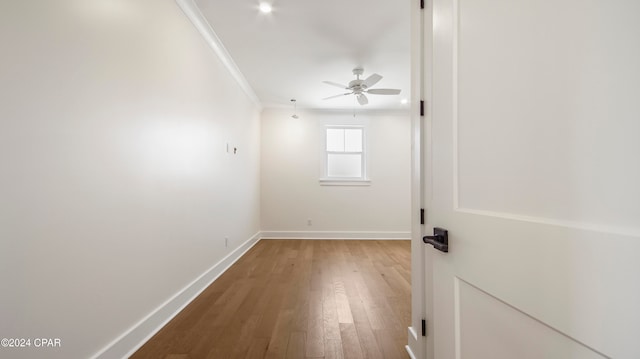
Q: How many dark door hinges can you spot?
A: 4